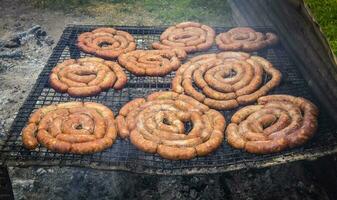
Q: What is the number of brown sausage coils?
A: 9